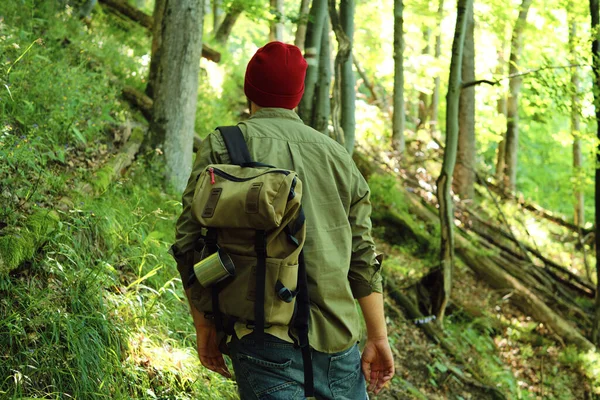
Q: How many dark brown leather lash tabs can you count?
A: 2